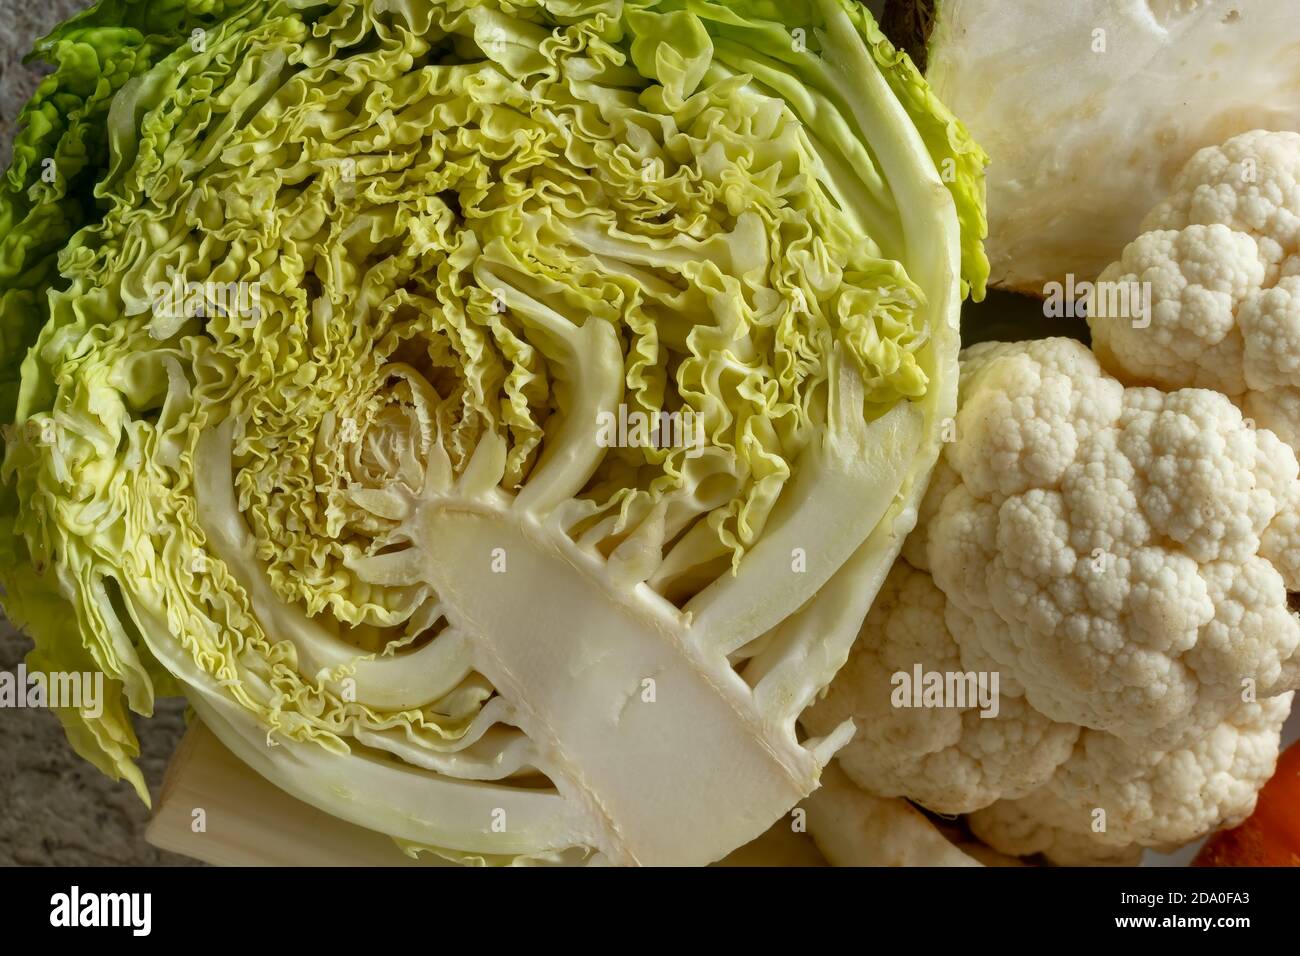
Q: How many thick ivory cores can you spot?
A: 1